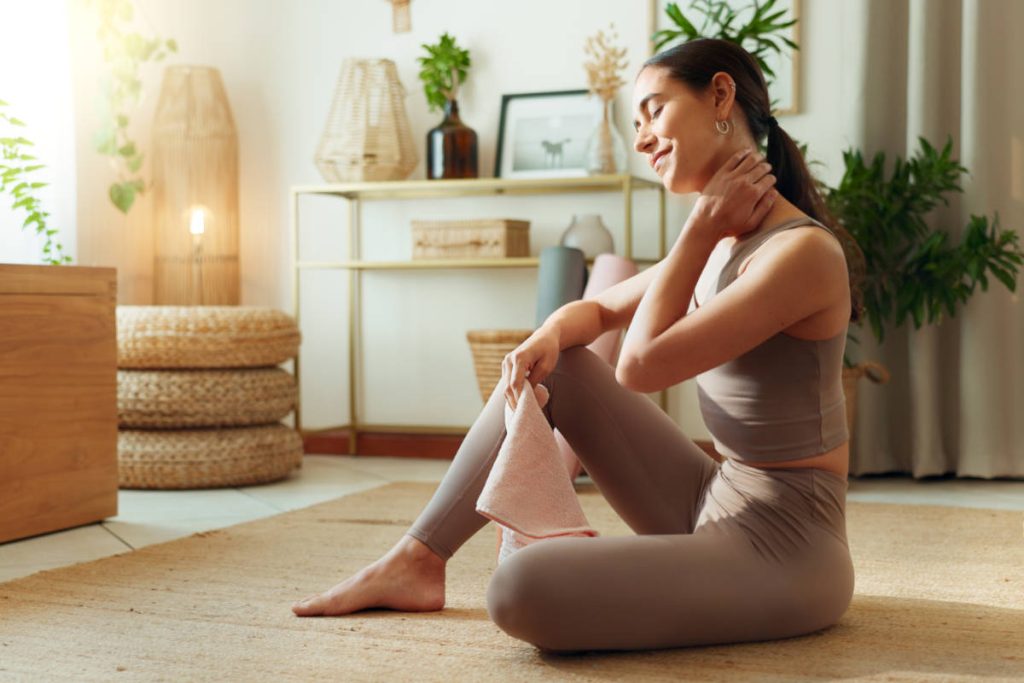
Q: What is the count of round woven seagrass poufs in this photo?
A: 3